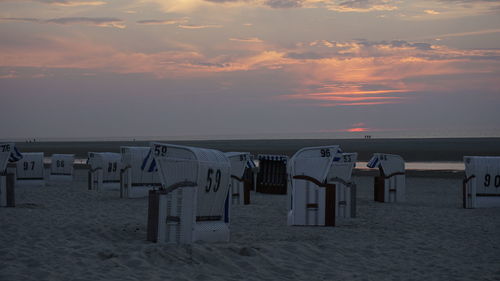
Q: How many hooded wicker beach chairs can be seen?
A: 12